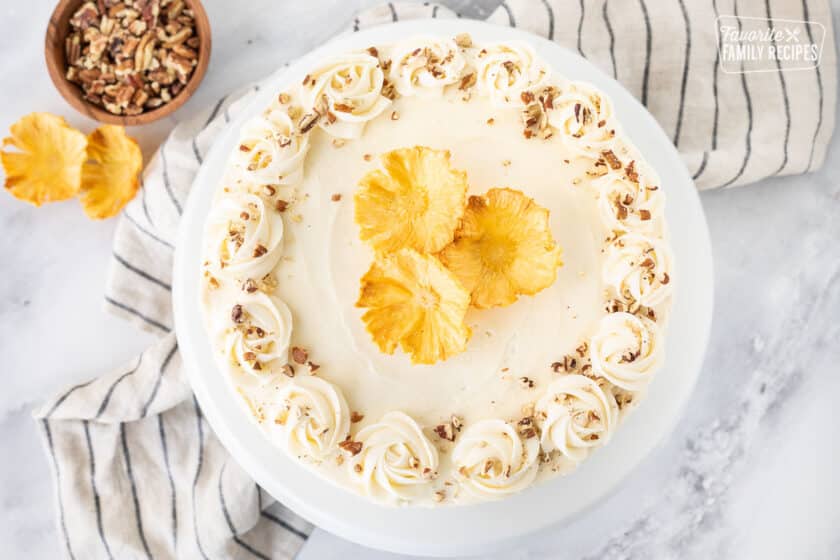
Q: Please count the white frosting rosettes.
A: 14